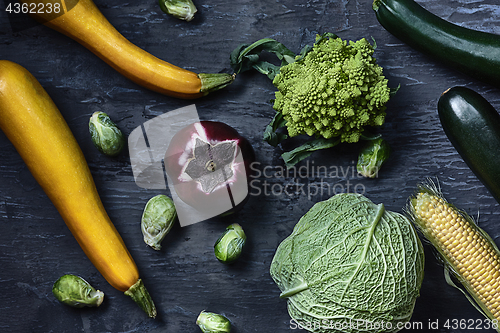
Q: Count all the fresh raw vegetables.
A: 15